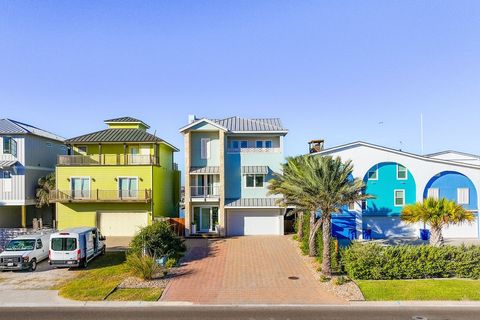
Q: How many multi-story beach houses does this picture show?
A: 4